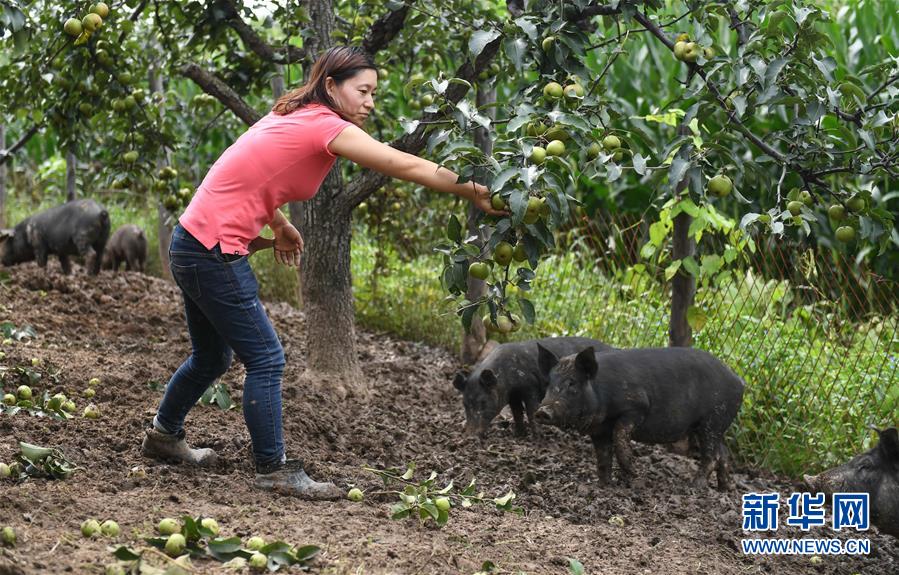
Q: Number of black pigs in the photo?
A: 5